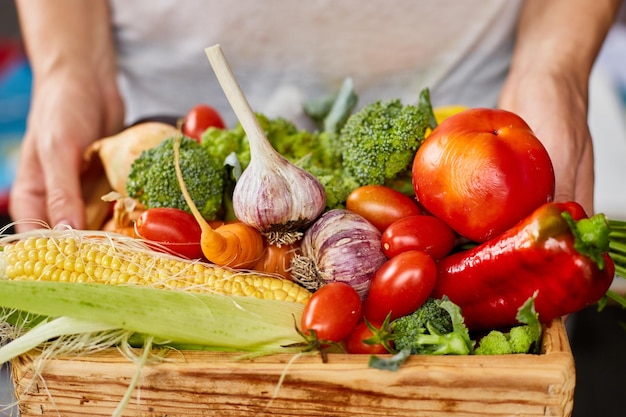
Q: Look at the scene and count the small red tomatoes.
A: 7